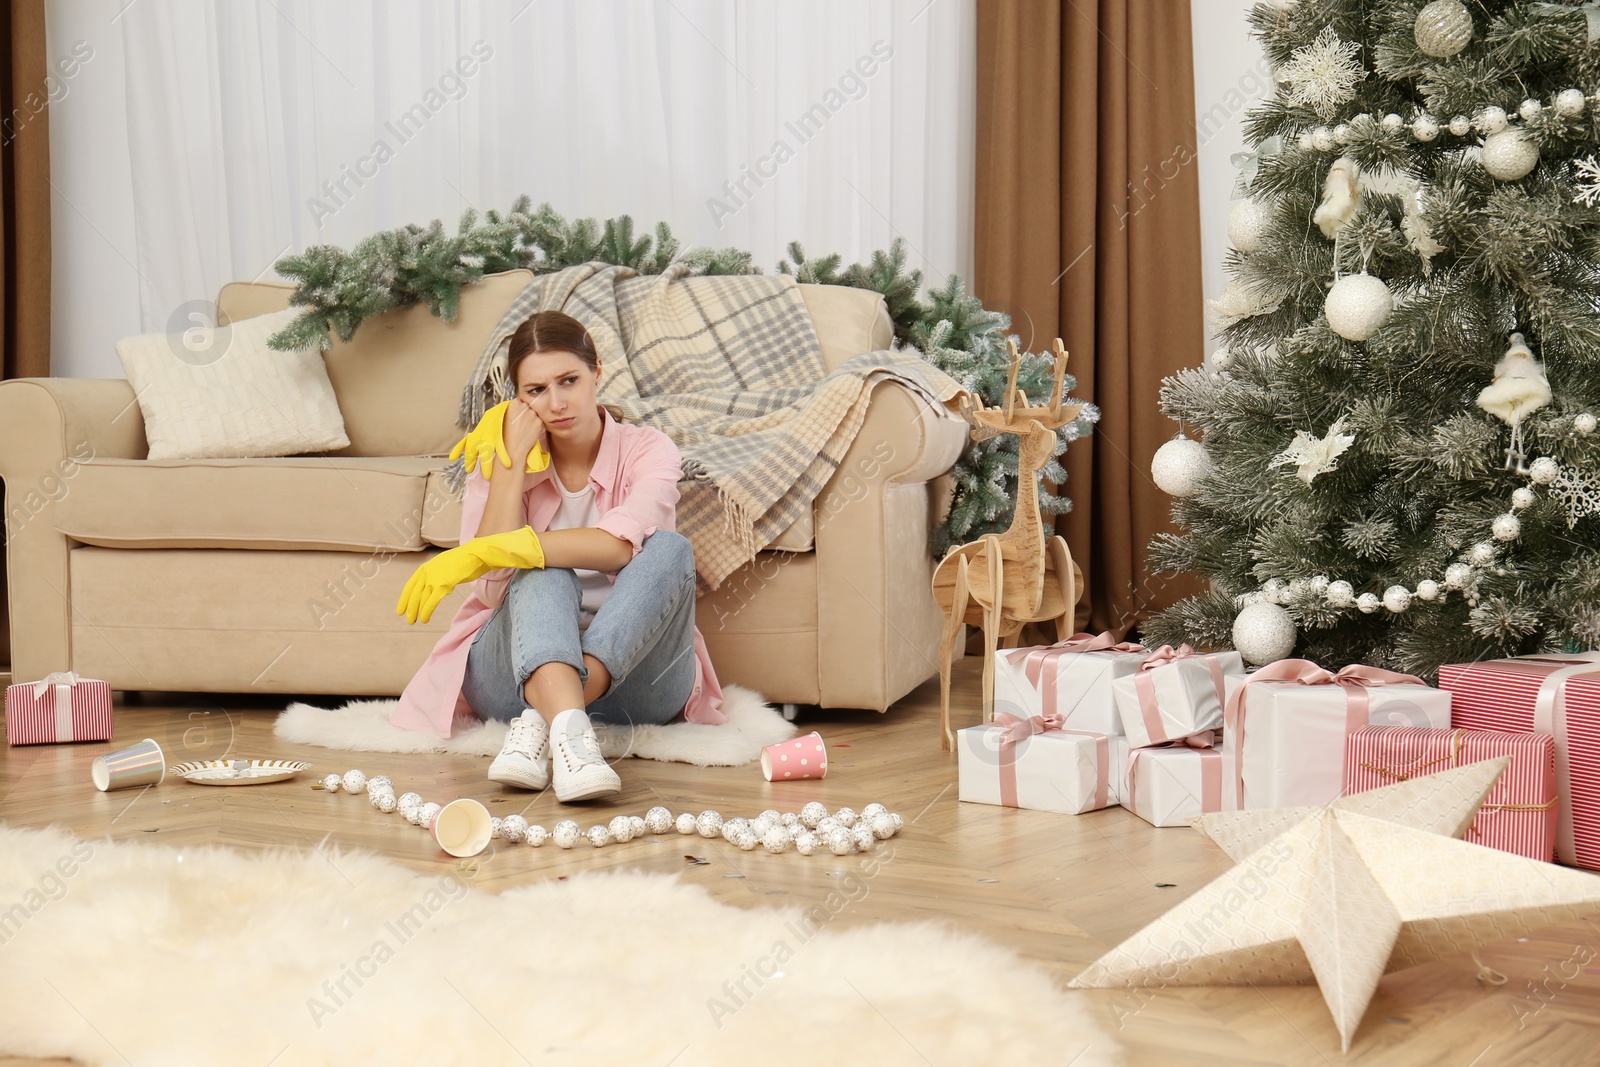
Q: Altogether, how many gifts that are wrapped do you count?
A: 8